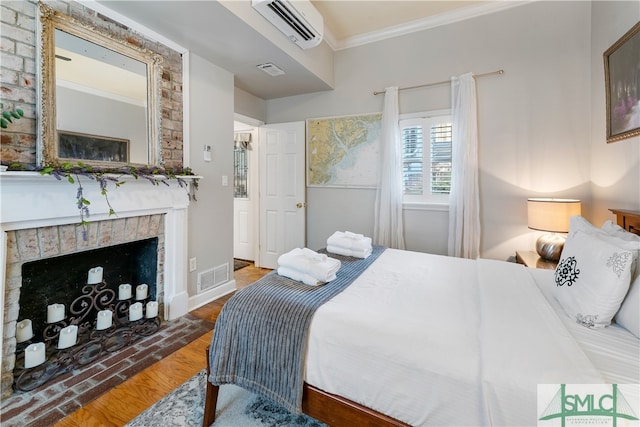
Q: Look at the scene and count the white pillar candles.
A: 10